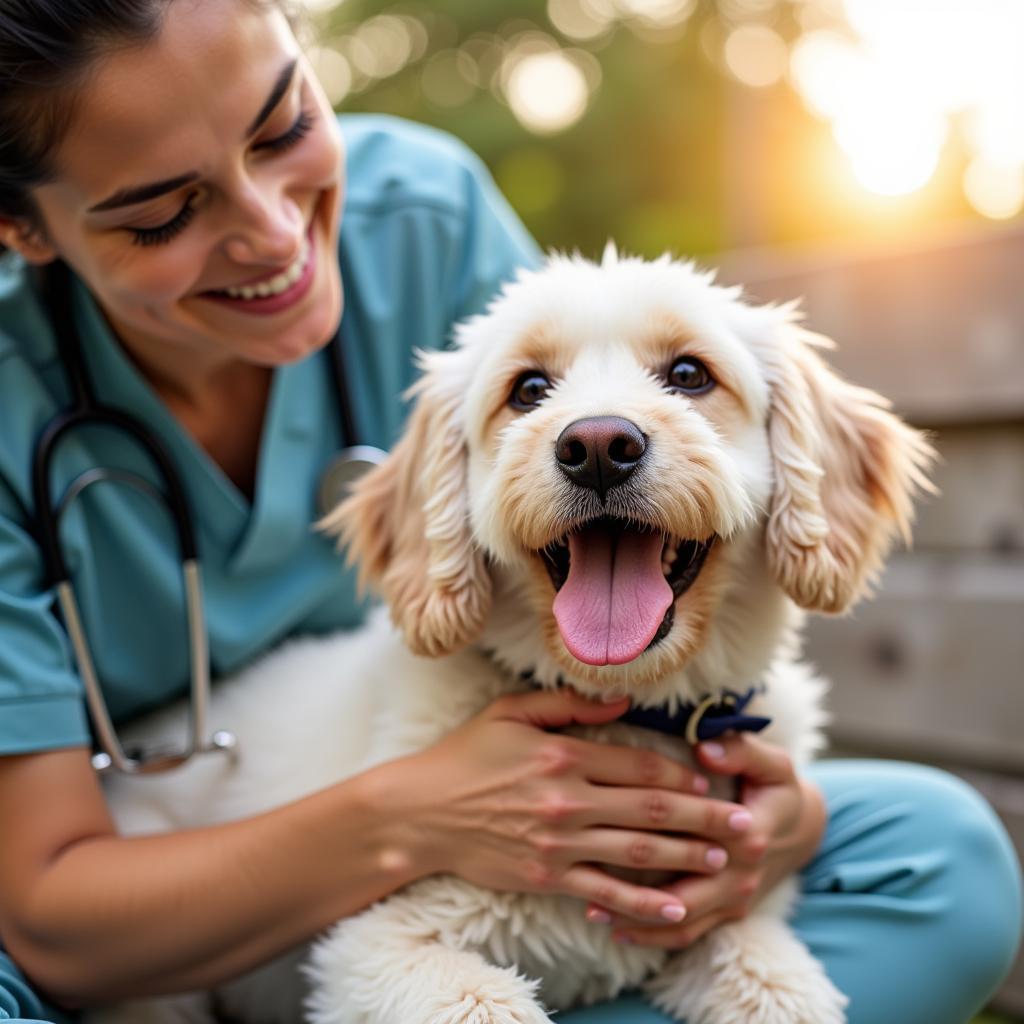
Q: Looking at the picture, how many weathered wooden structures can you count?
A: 1